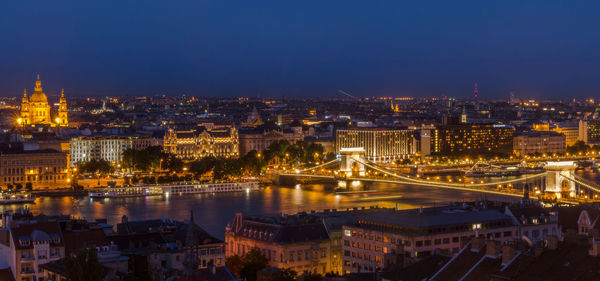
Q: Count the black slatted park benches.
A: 0